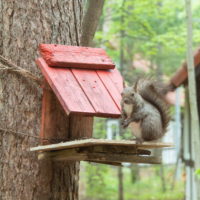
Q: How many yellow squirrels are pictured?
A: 0